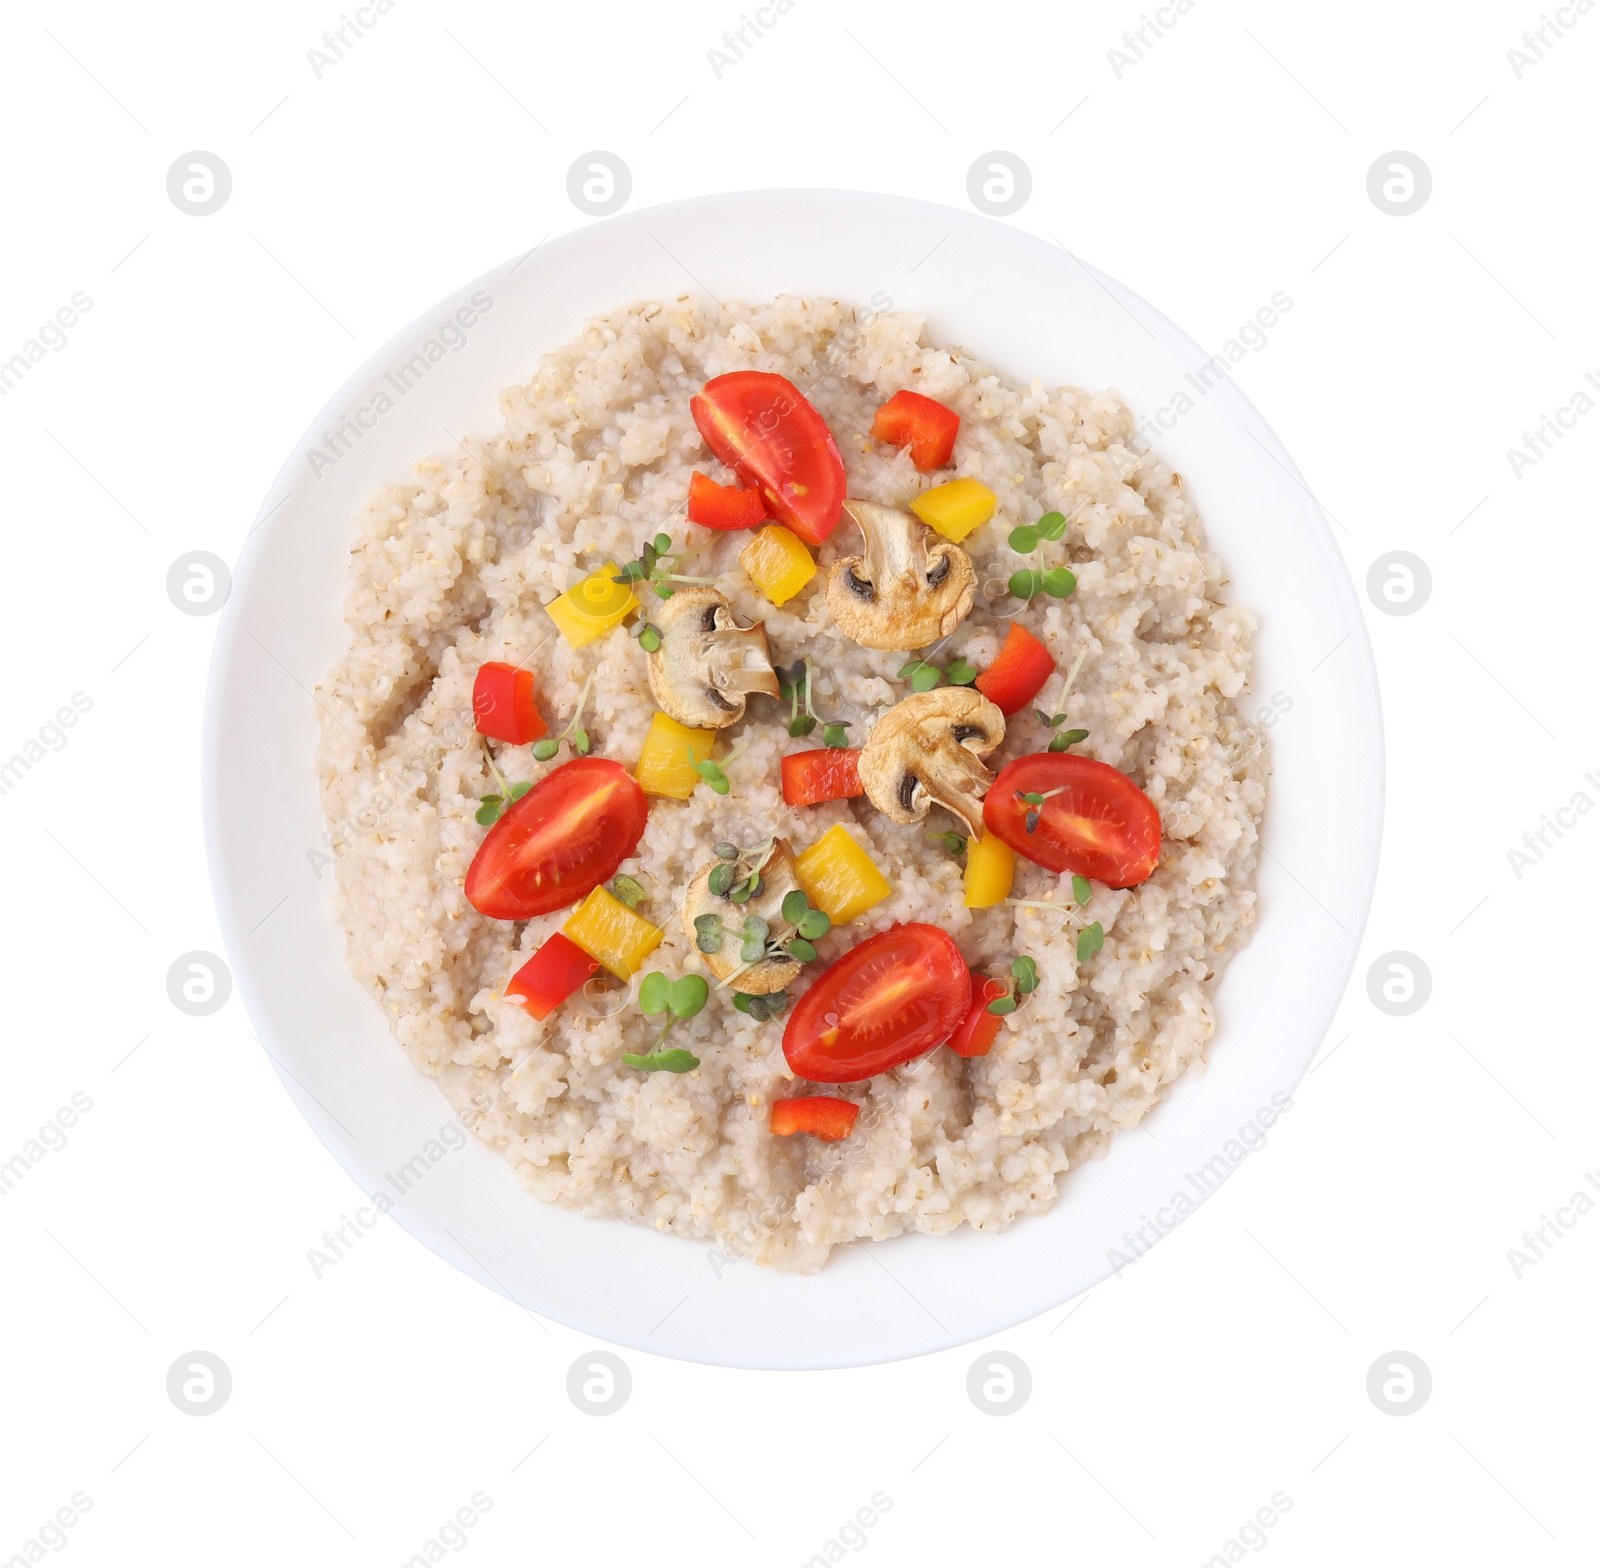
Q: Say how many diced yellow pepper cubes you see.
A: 7